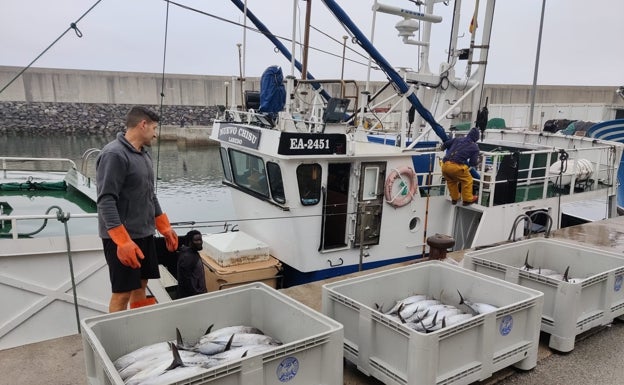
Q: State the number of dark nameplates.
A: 2